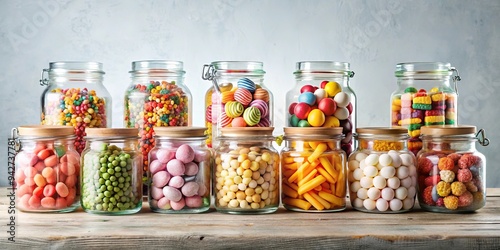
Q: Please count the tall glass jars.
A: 5